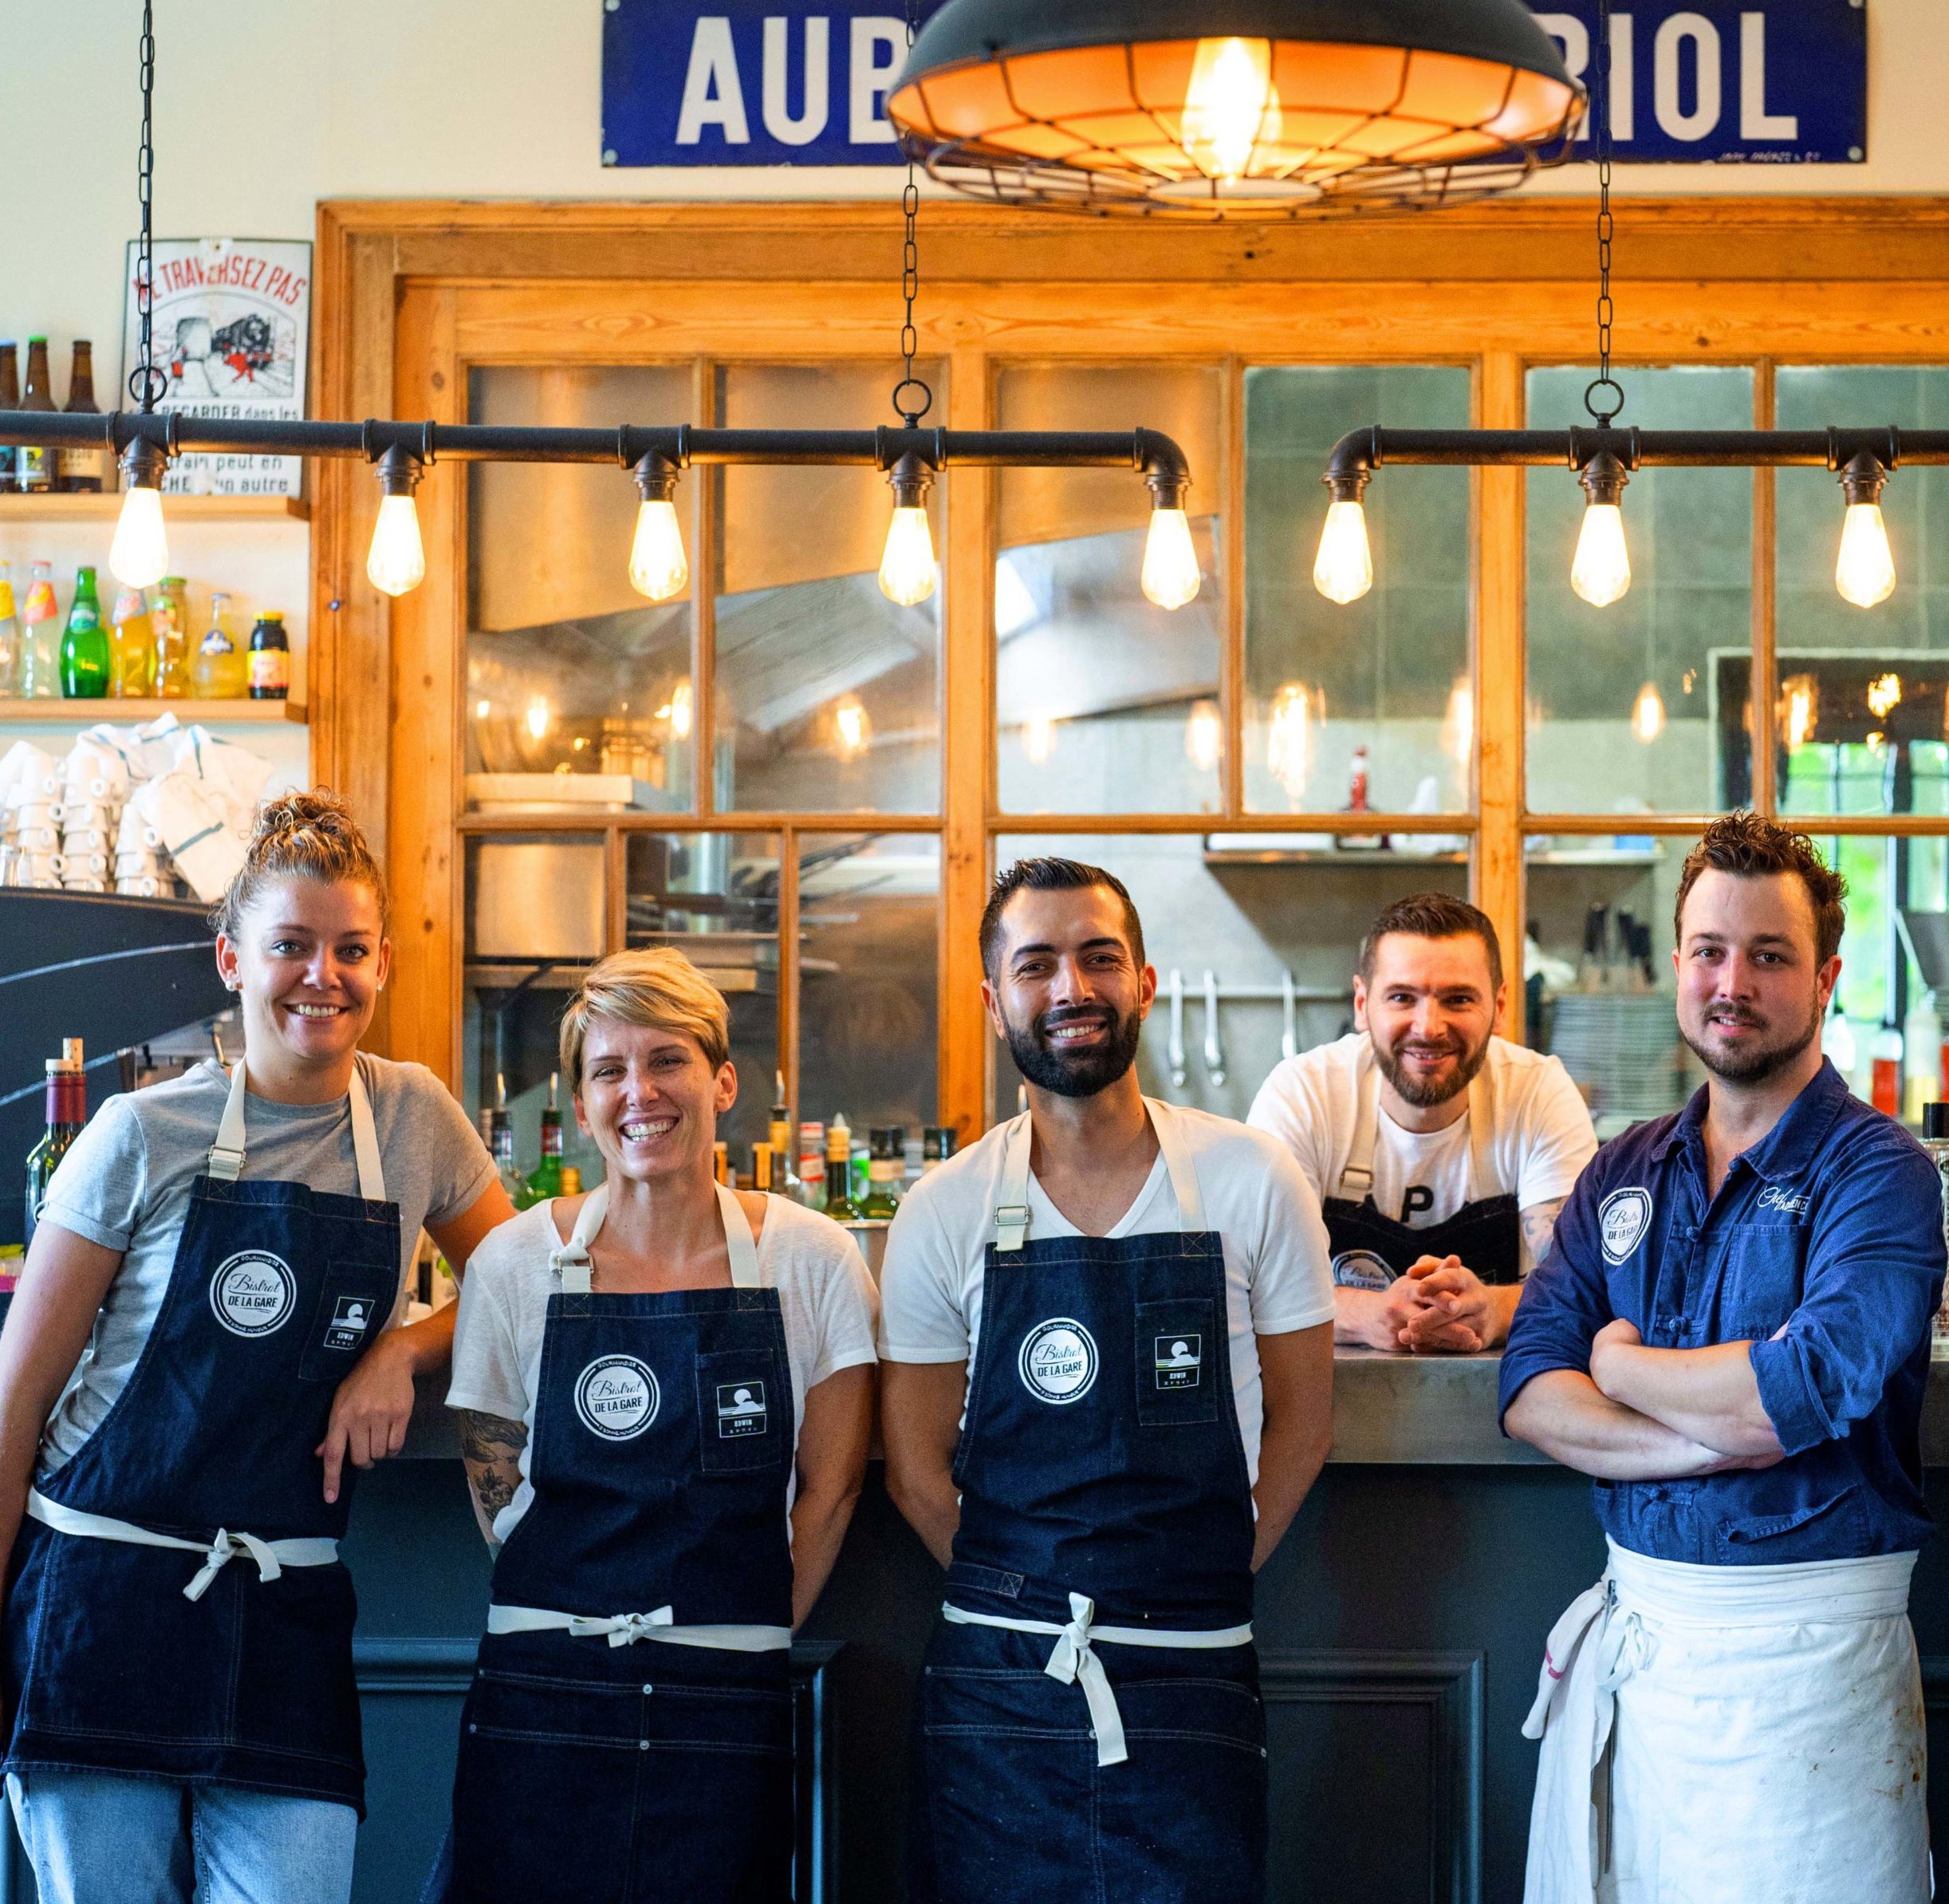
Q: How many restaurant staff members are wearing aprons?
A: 5